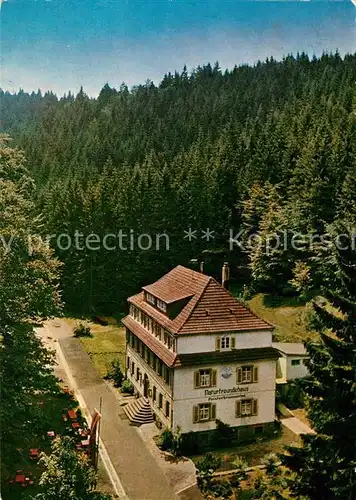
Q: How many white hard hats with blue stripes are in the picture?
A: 0